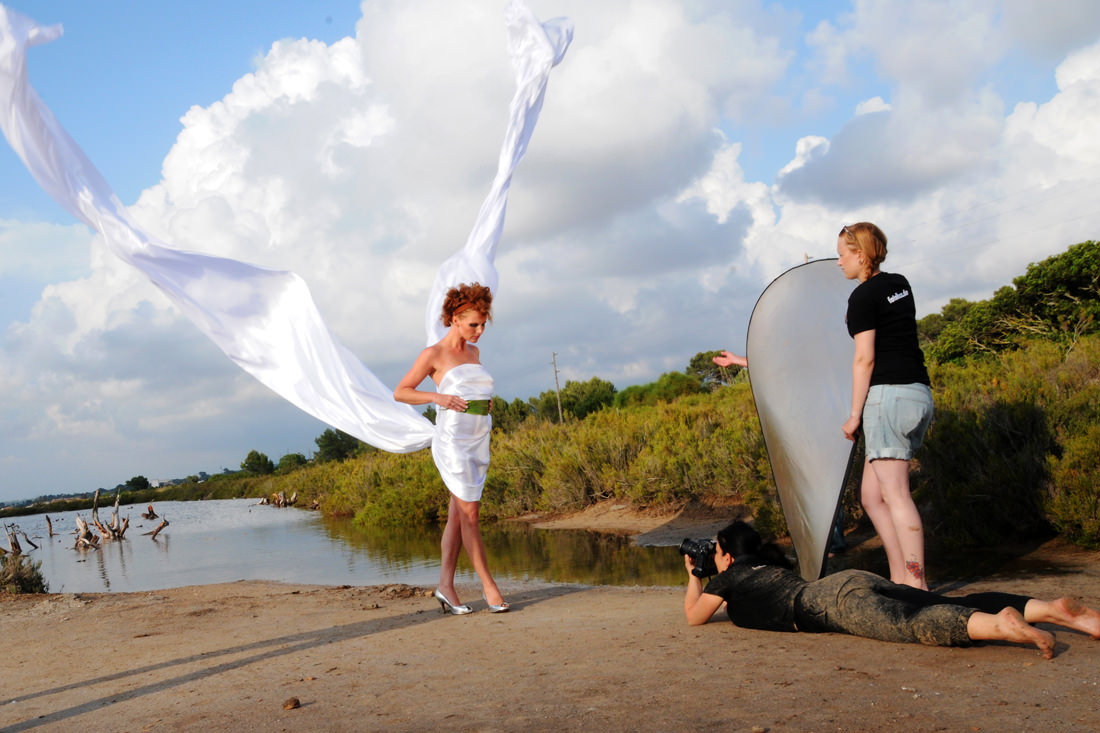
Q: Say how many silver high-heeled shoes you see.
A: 2